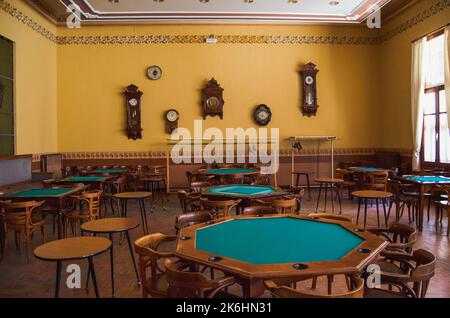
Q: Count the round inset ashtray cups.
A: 8